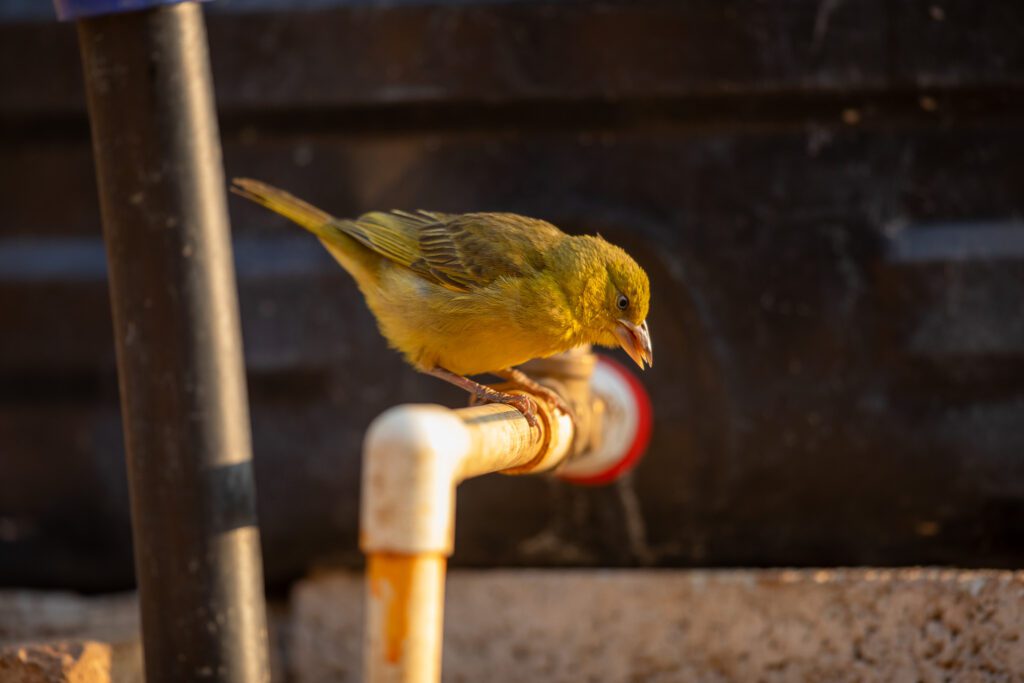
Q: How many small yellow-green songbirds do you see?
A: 1